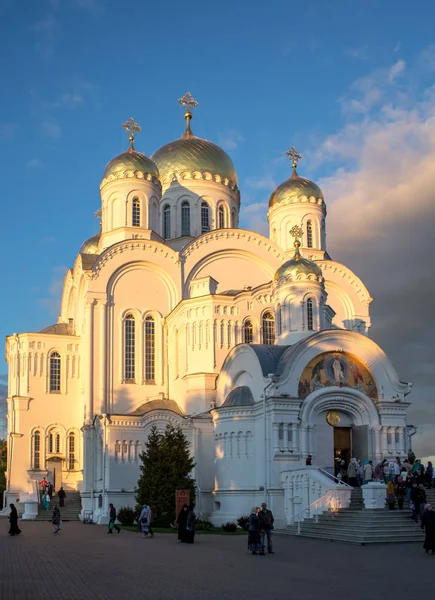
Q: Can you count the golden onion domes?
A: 5